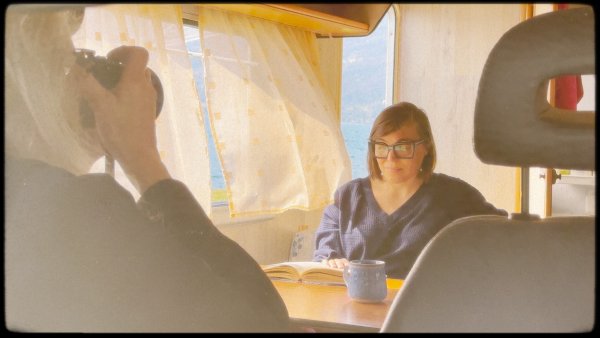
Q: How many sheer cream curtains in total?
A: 2